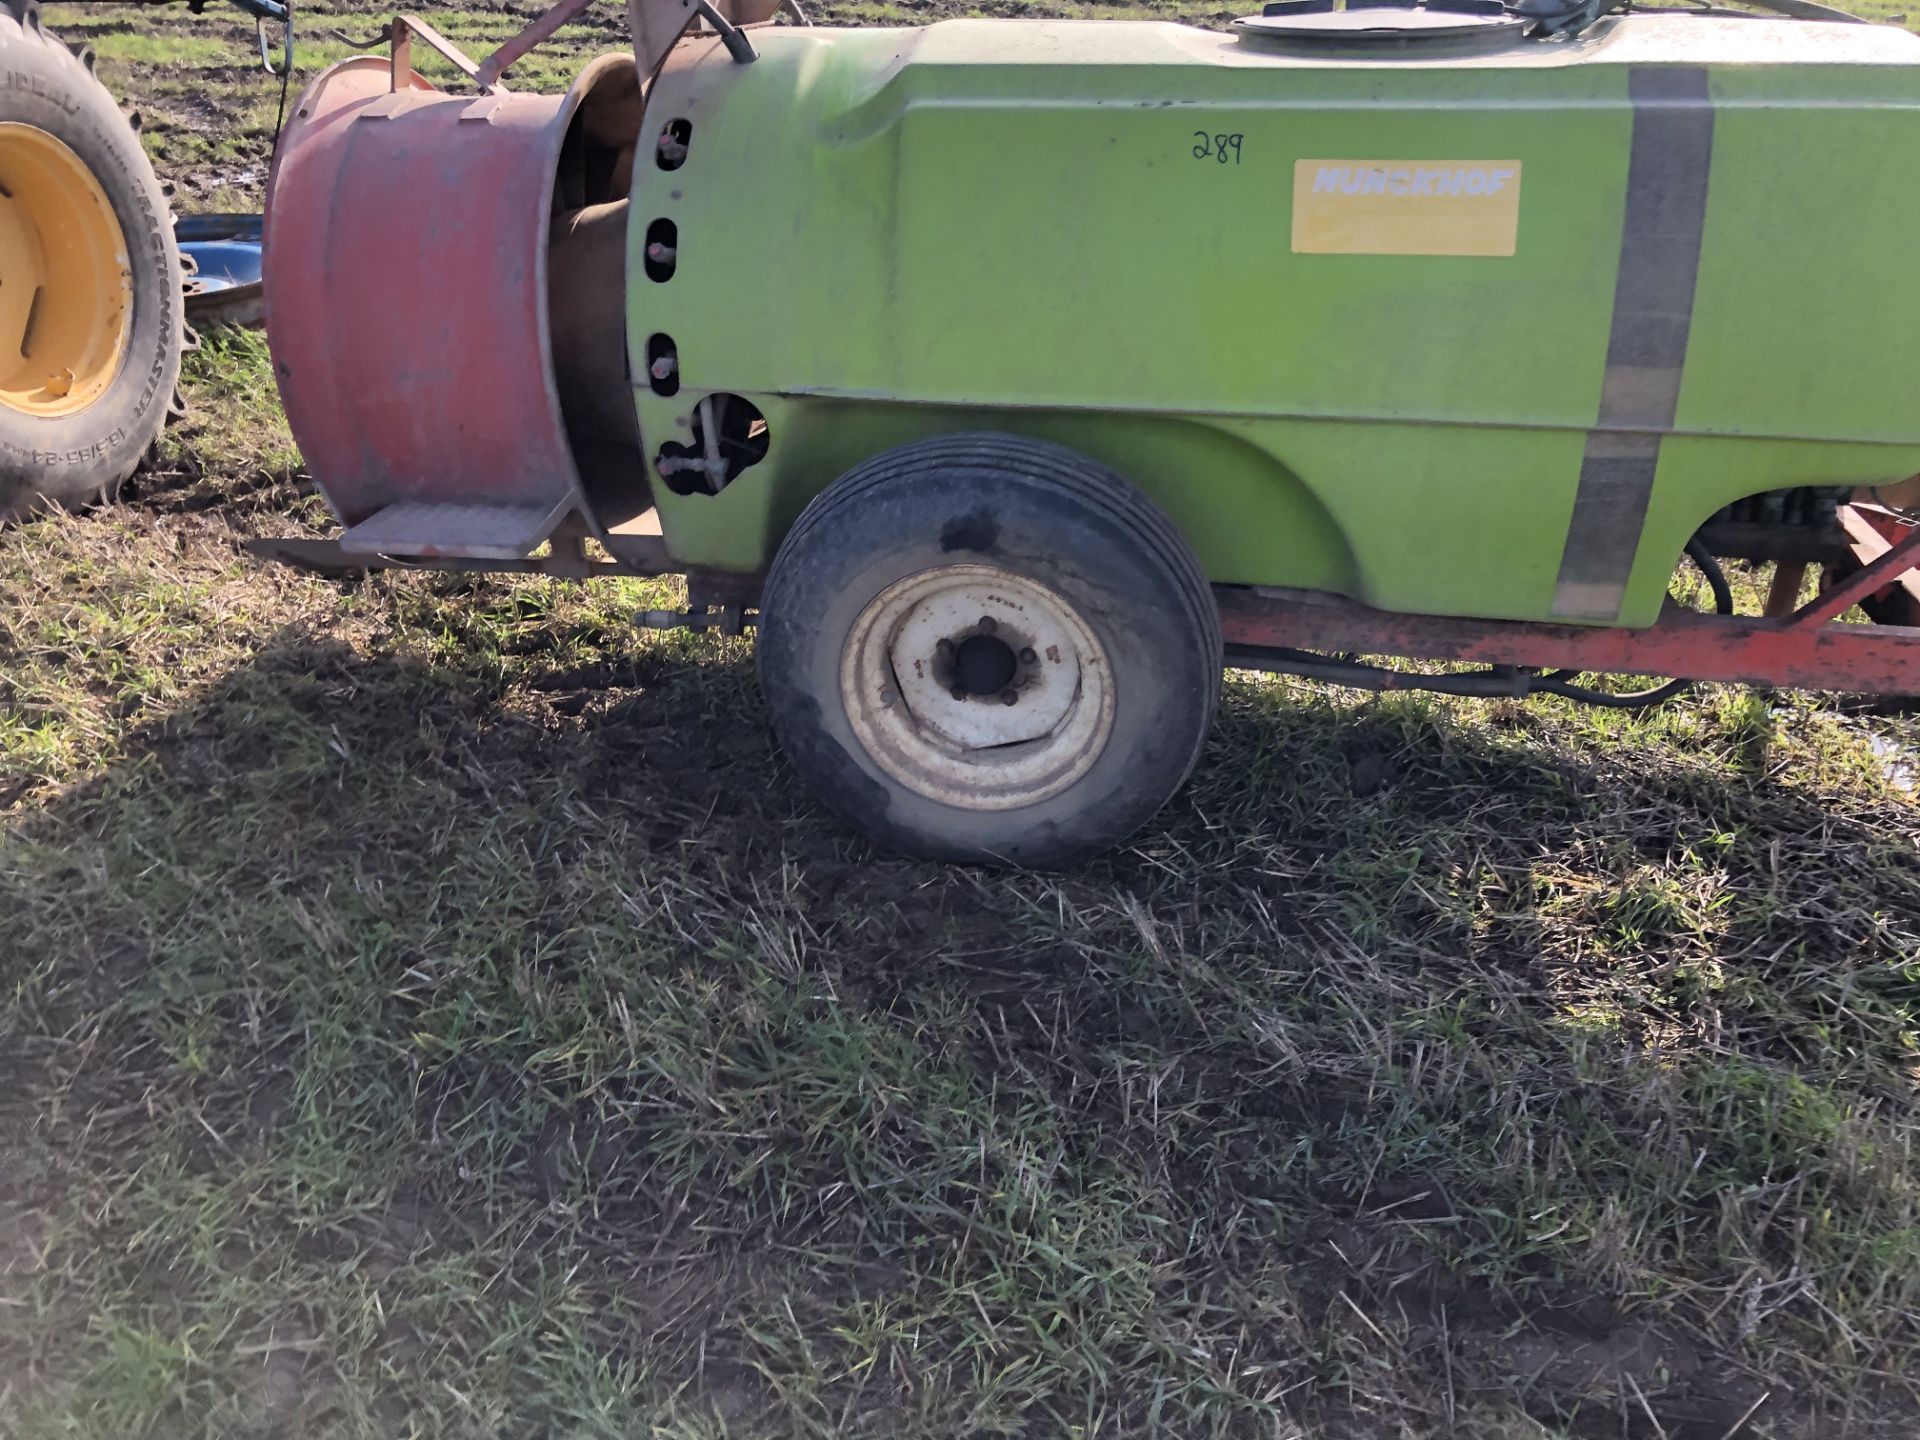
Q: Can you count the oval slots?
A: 3